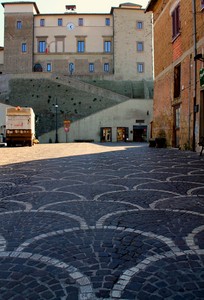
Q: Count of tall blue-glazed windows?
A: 3